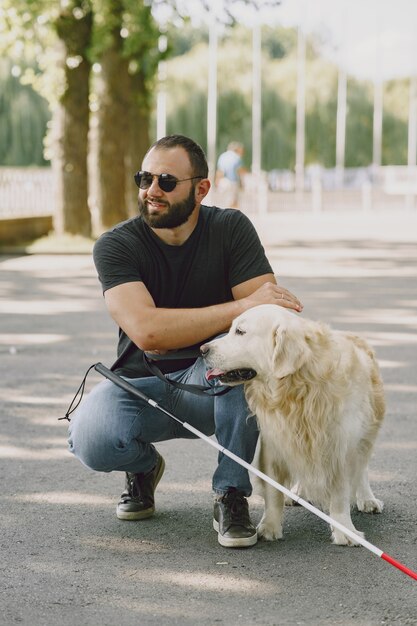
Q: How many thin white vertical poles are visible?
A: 7